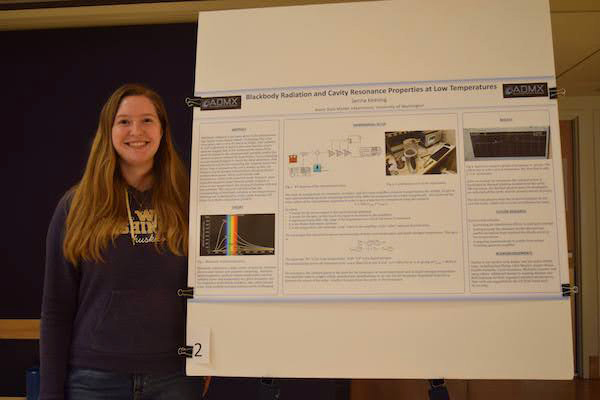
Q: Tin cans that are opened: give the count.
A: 0